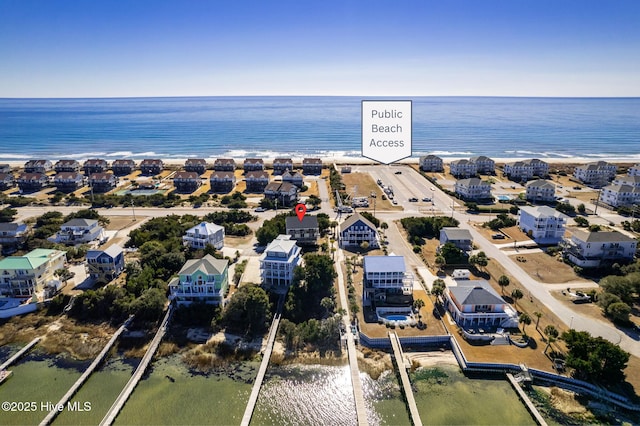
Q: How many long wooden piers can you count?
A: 7